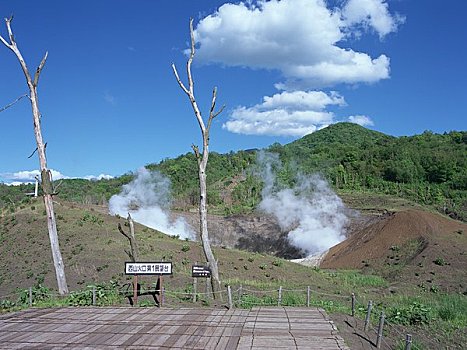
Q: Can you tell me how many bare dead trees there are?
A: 3